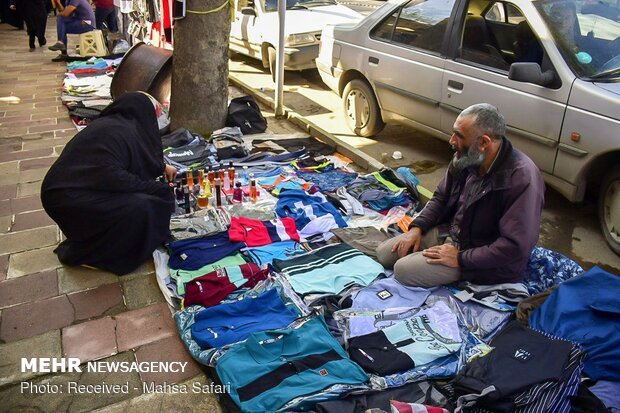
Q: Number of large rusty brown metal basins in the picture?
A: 1